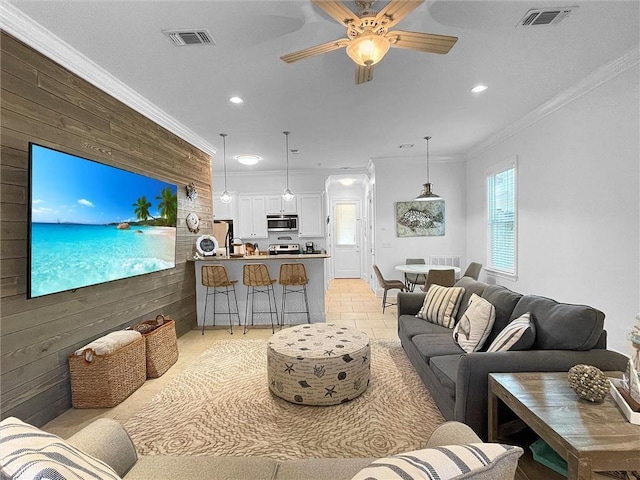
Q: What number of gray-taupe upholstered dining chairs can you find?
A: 4